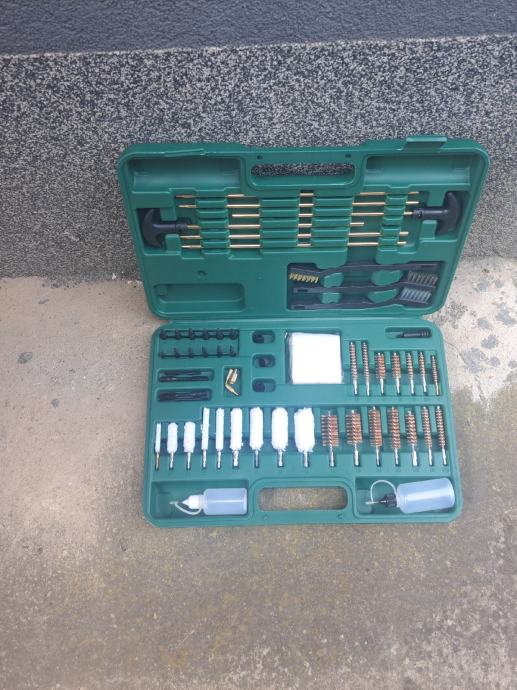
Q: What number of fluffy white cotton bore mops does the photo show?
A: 9